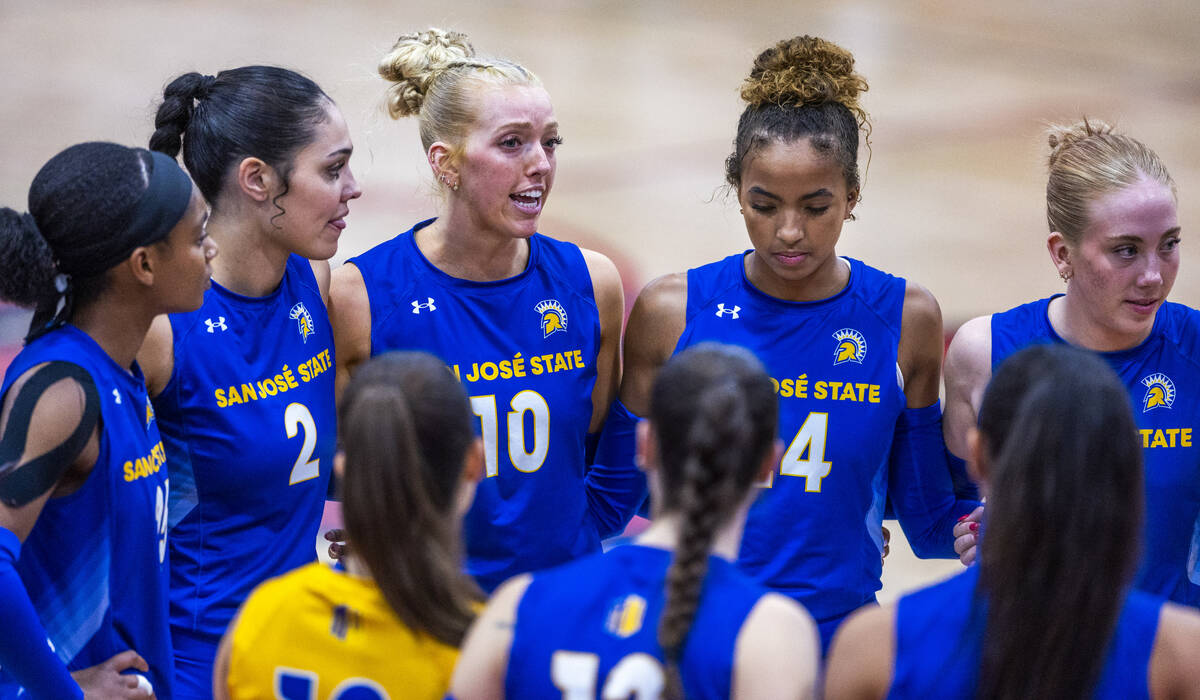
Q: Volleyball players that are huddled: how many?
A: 8